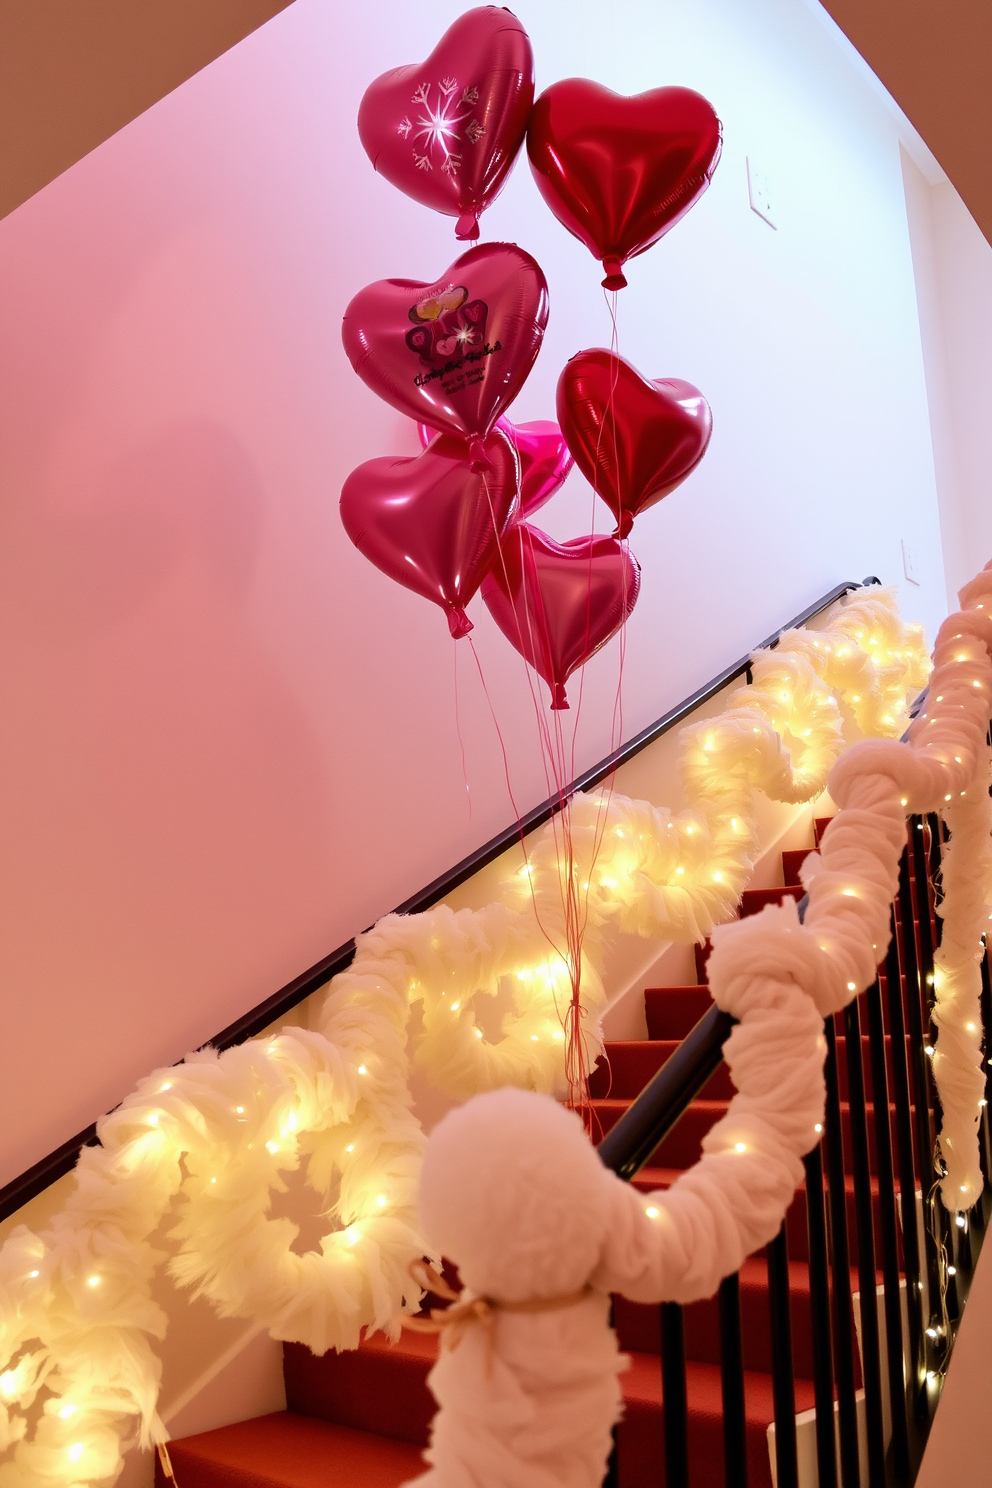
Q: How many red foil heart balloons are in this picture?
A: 2